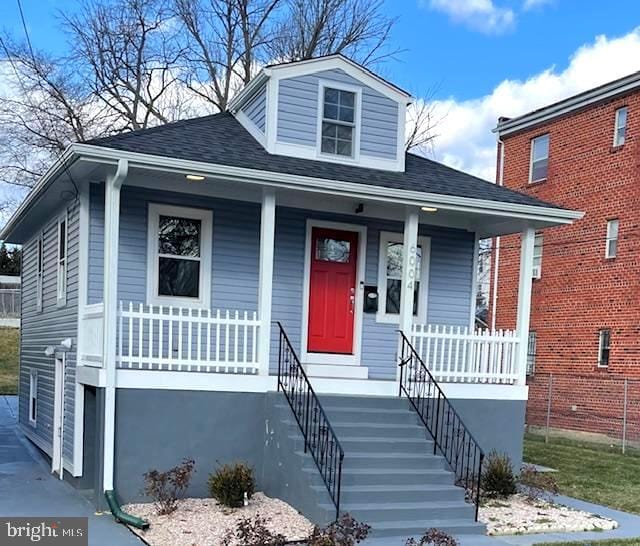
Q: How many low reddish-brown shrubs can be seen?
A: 5